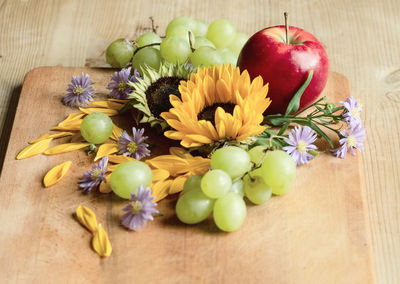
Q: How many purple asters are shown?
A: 8